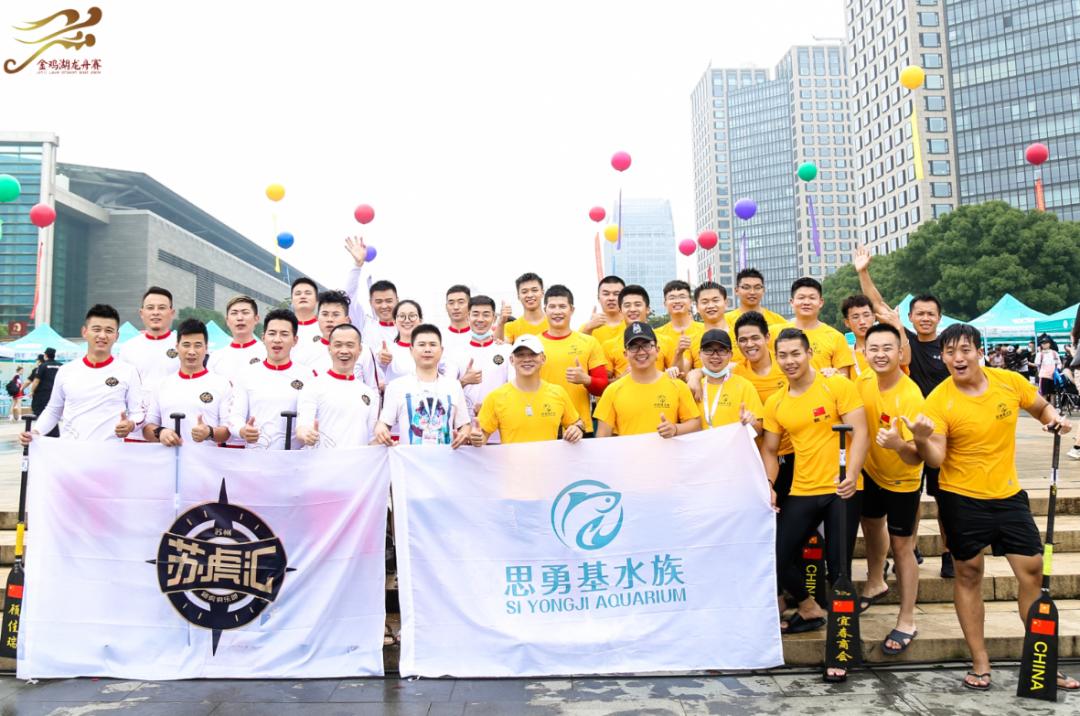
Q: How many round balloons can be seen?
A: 15